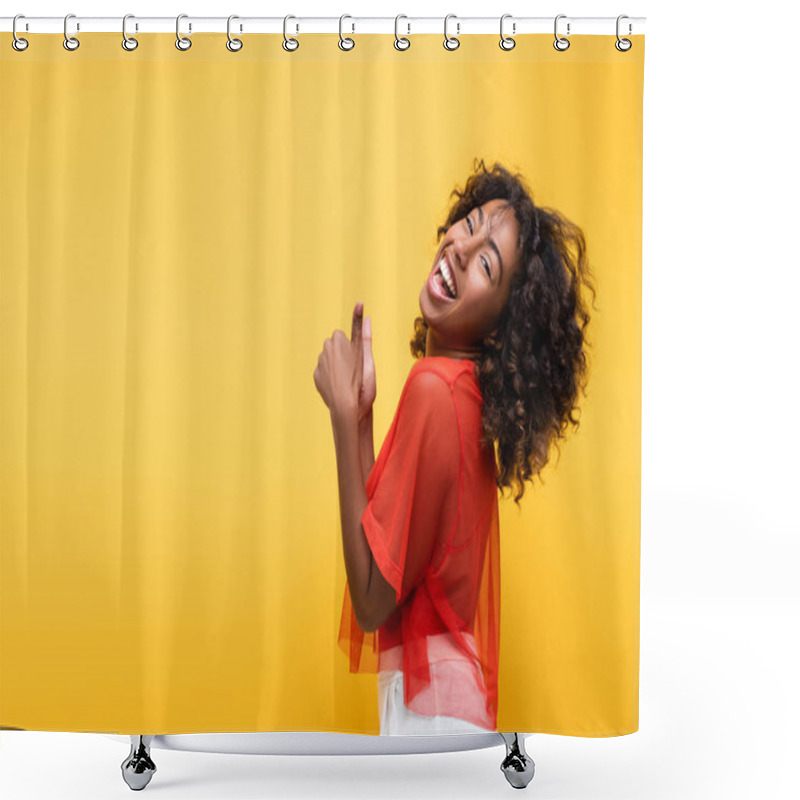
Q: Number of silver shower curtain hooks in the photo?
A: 12